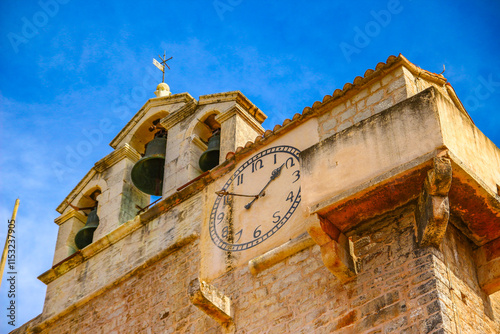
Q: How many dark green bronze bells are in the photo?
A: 3